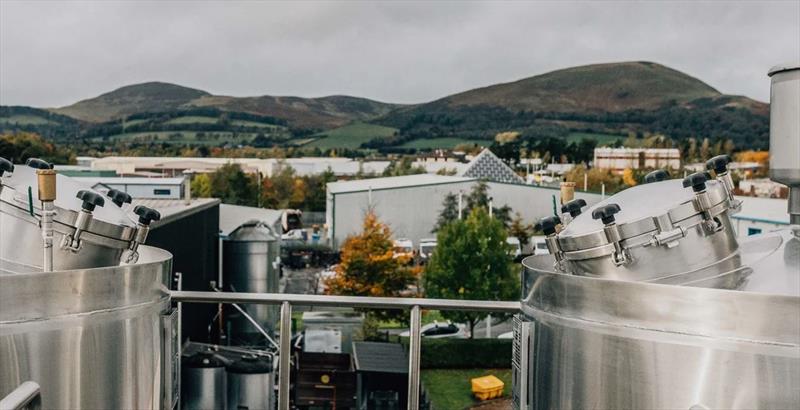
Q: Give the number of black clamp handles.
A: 11